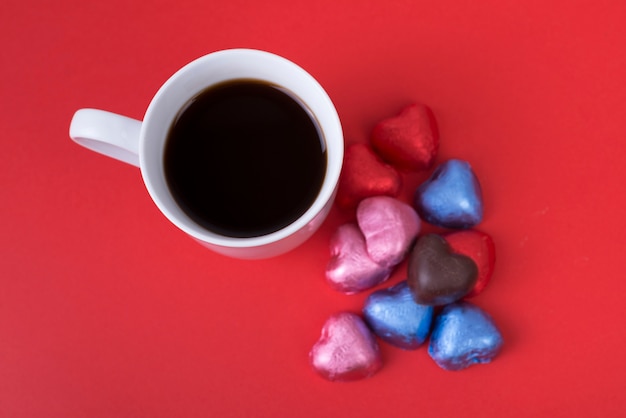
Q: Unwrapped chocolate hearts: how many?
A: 1